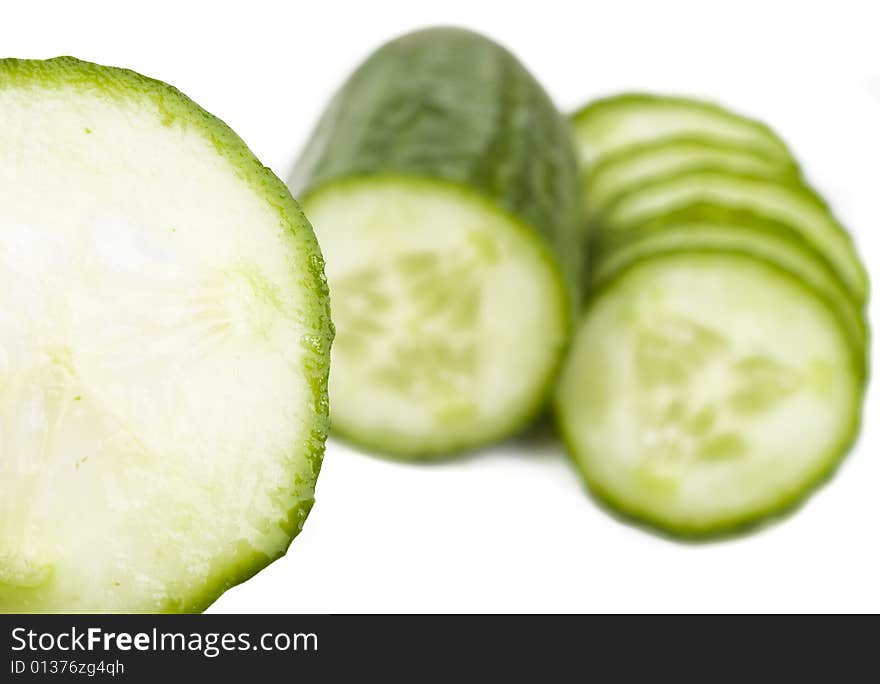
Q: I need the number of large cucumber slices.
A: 1